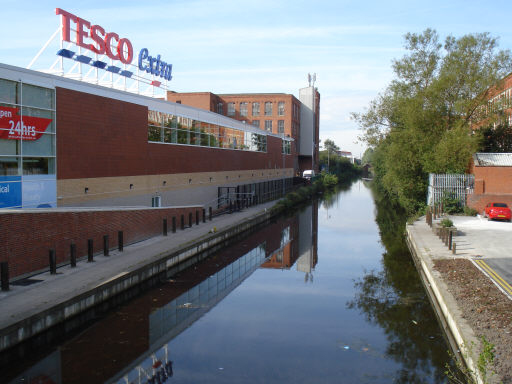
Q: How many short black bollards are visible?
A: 13